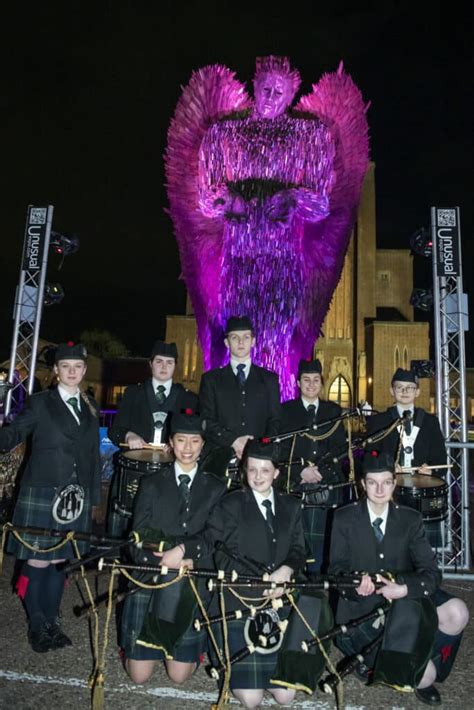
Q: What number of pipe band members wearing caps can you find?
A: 8